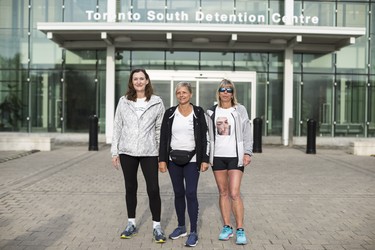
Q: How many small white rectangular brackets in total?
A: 6